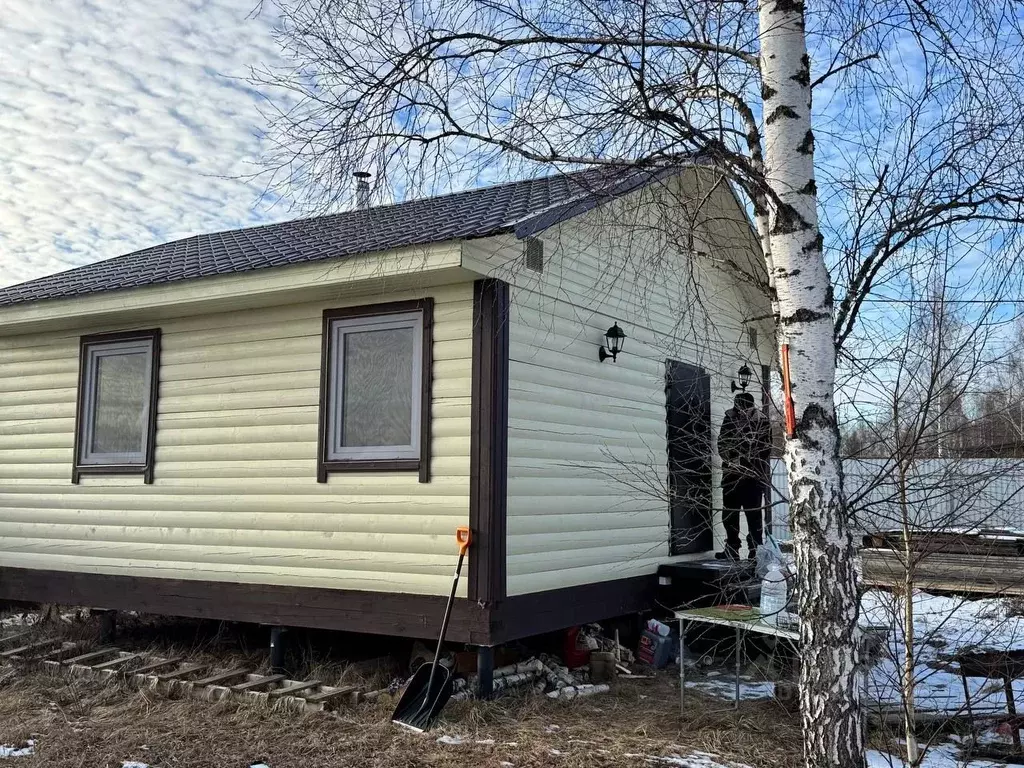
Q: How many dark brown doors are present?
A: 1